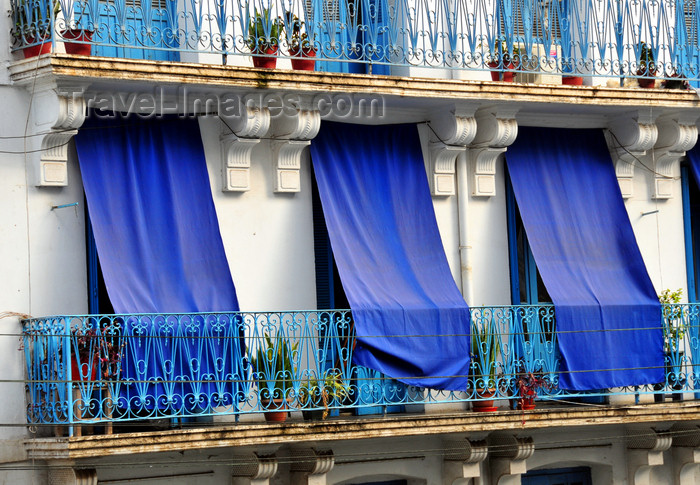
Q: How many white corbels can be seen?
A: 14